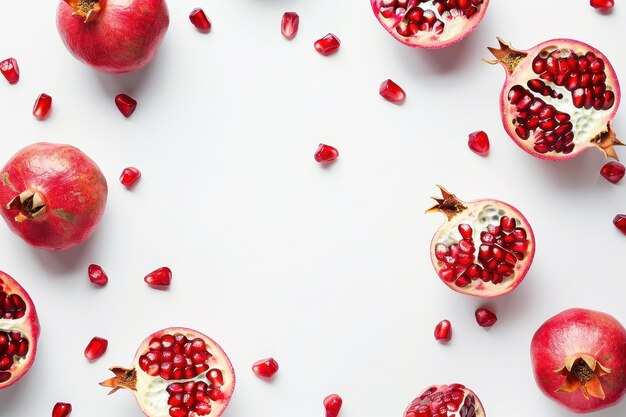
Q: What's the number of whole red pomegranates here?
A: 3